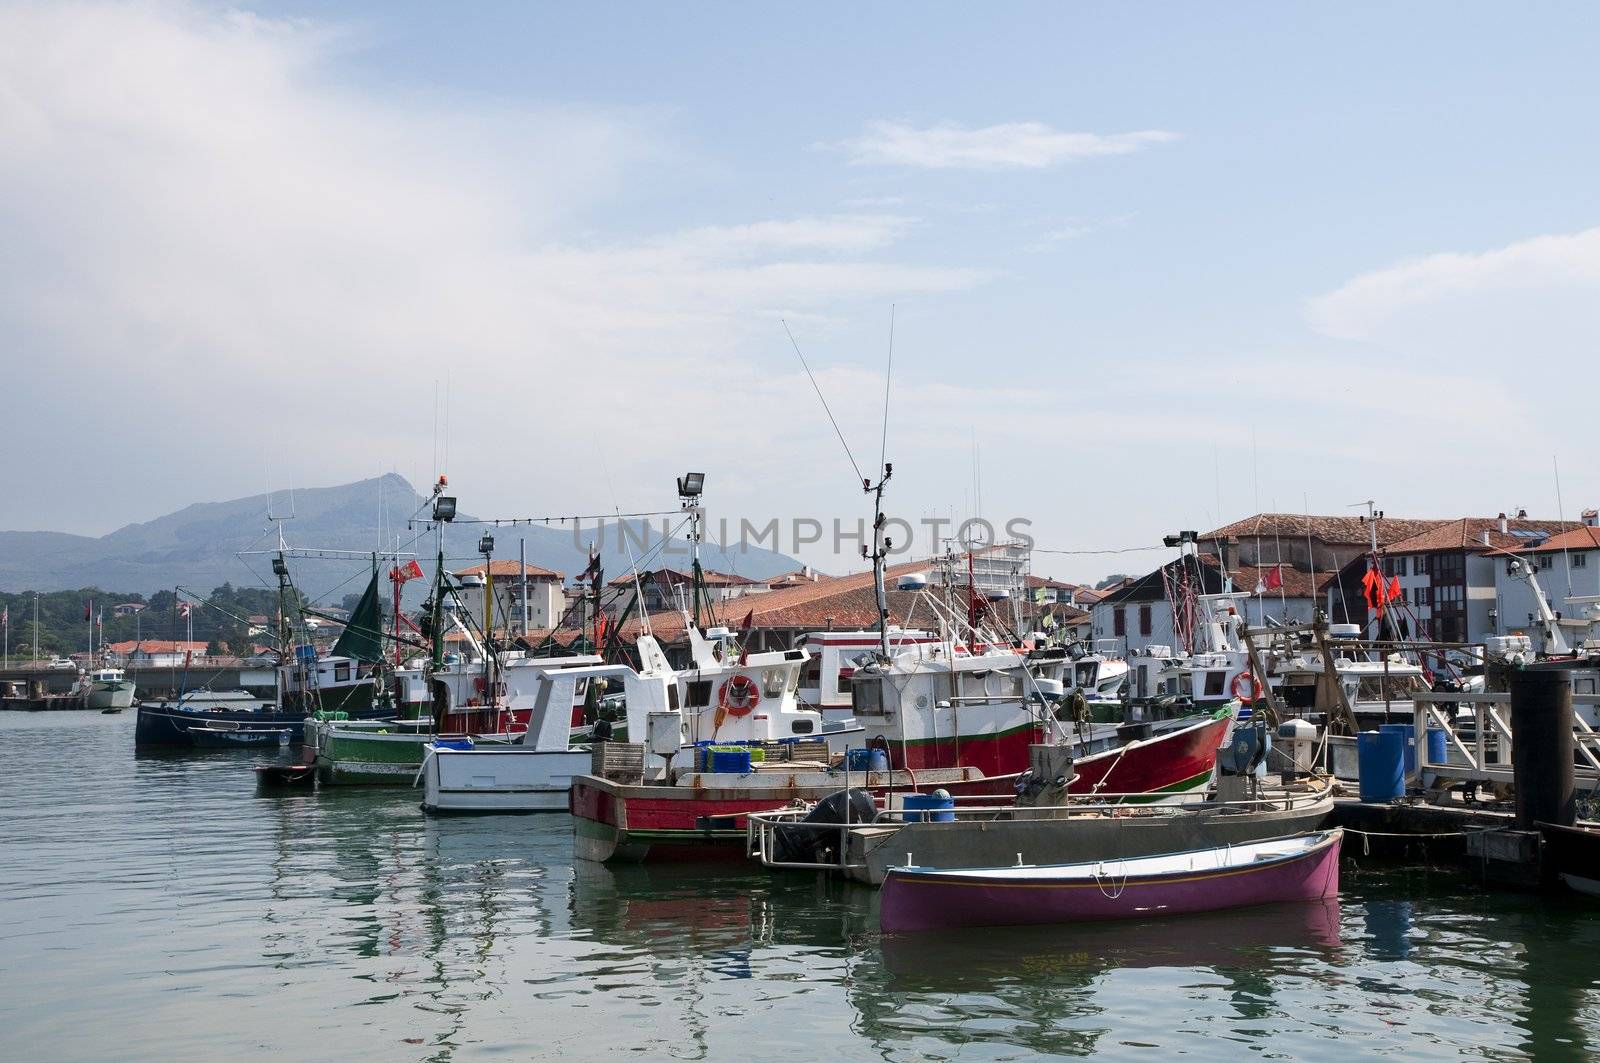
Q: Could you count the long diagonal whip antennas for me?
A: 2